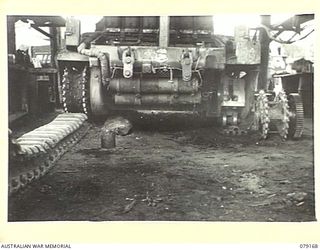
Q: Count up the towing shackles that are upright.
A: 2